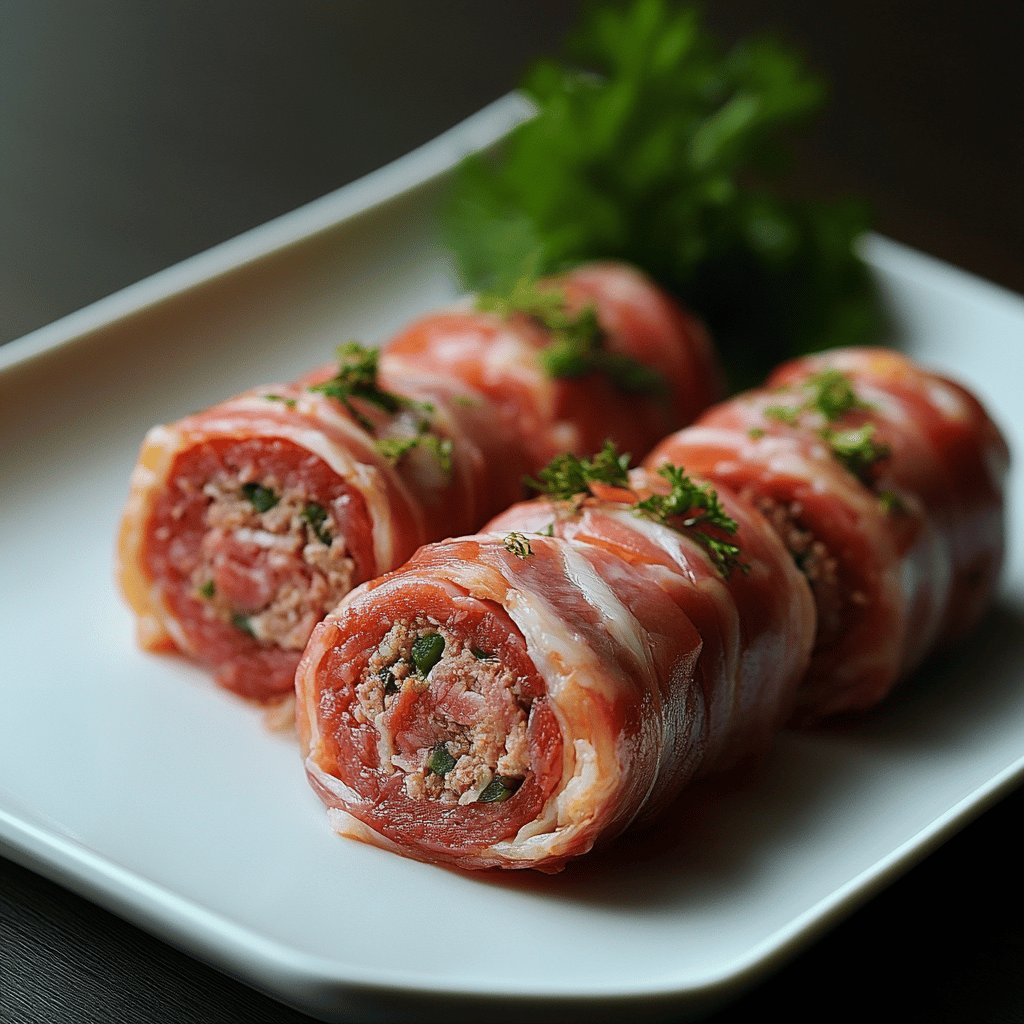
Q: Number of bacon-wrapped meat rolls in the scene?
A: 4